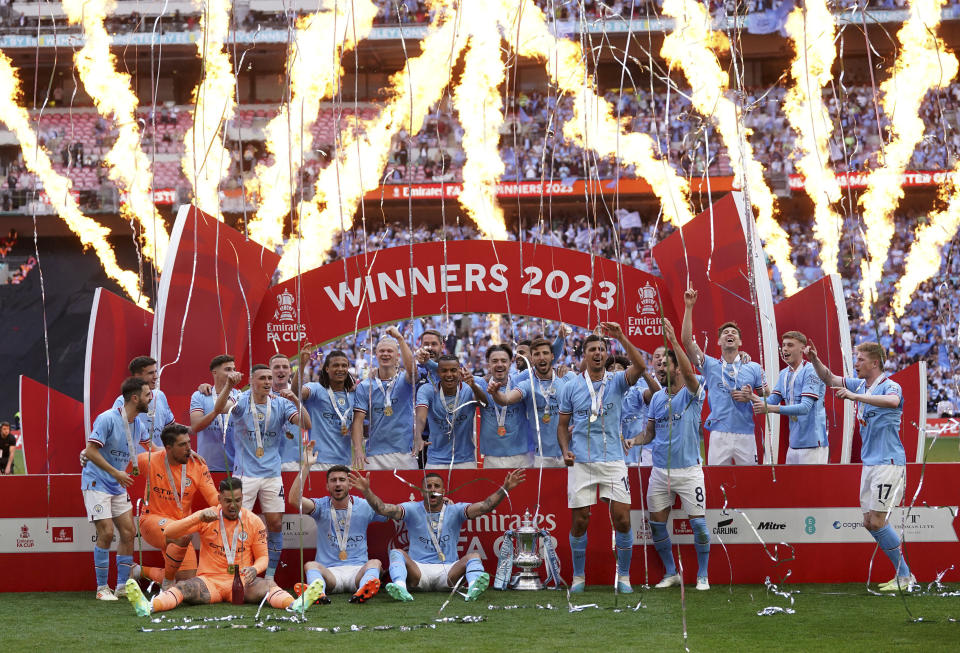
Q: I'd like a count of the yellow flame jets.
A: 11